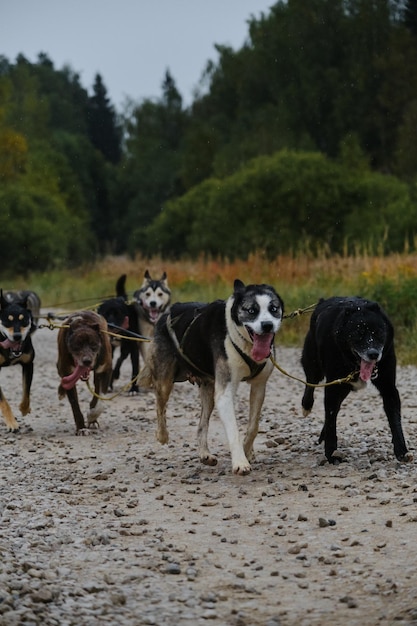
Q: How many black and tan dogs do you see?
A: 1